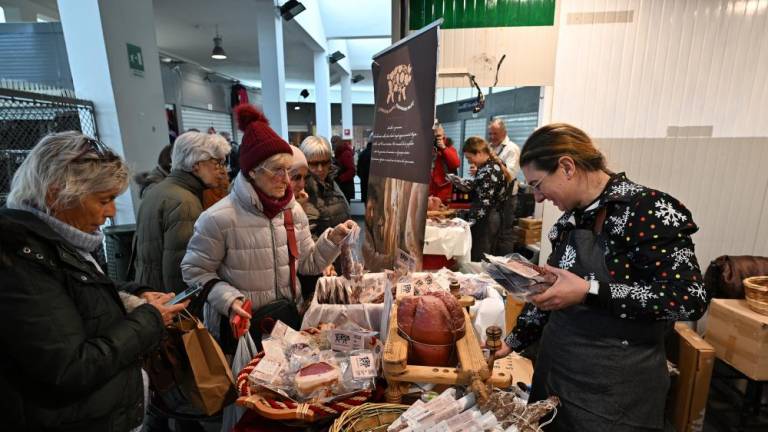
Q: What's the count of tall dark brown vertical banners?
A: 1